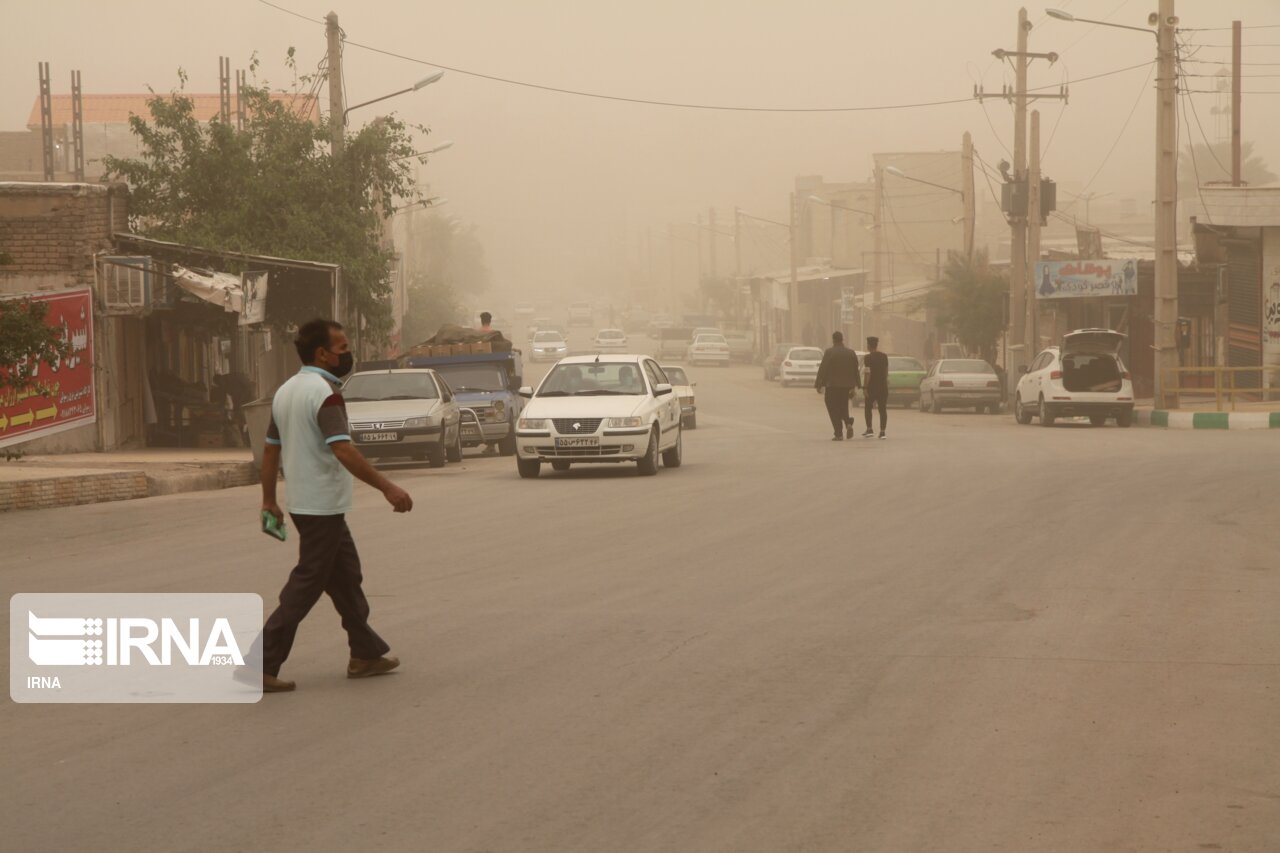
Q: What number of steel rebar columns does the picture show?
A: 4